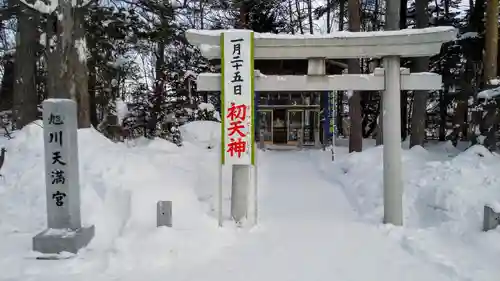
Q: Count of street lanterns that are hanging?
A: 0